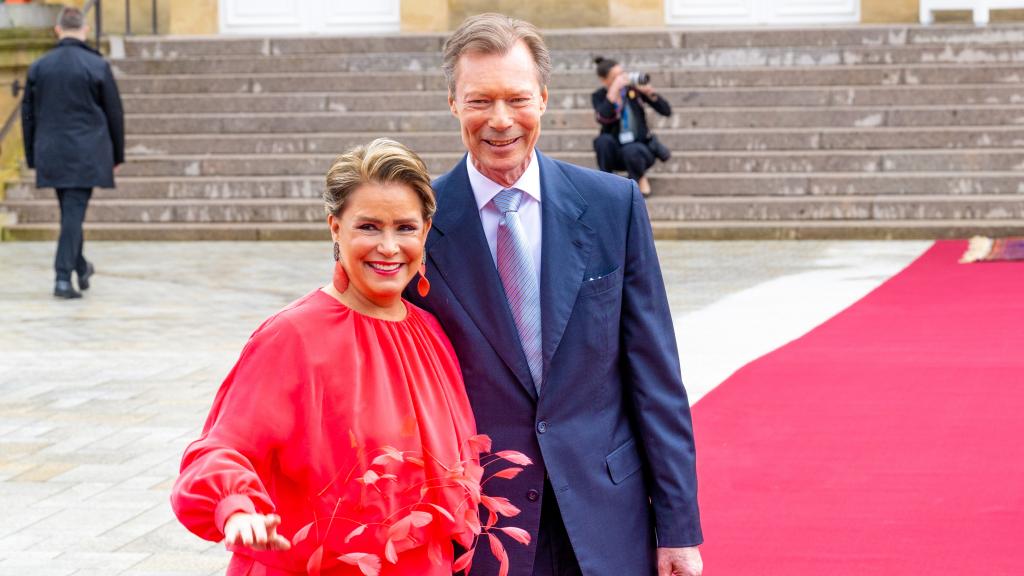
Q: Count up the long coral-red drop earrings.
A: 2